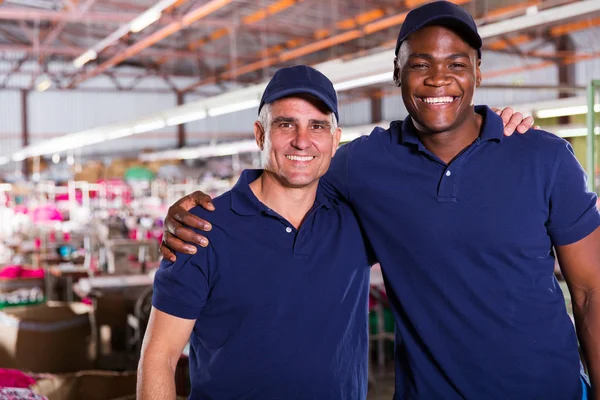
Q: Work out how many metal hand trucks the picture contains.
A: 0